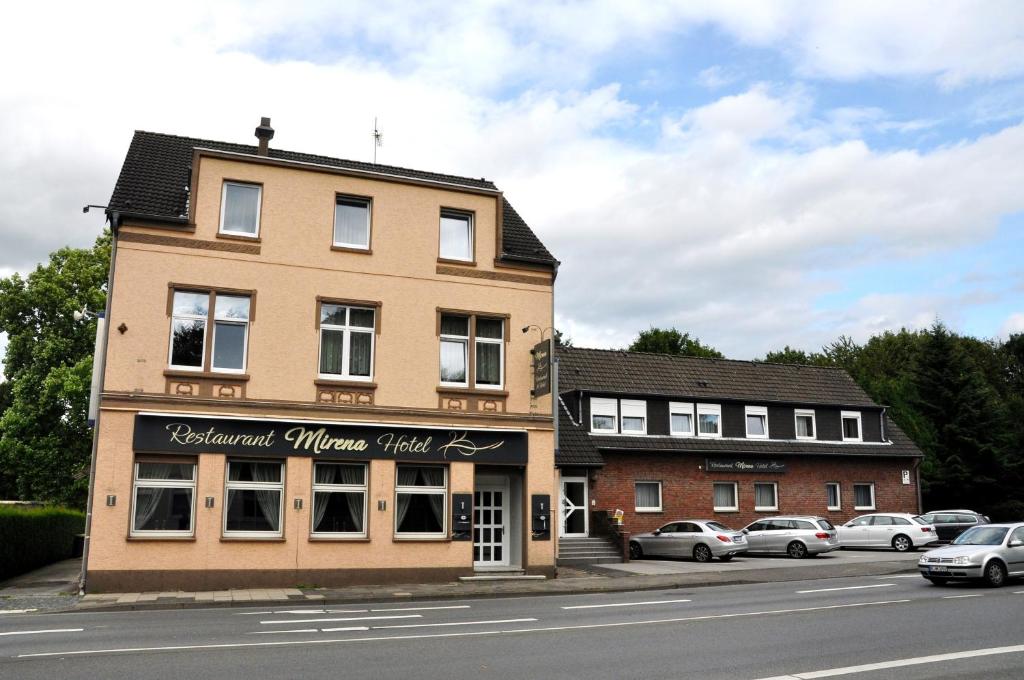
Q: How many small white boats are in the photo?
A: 0